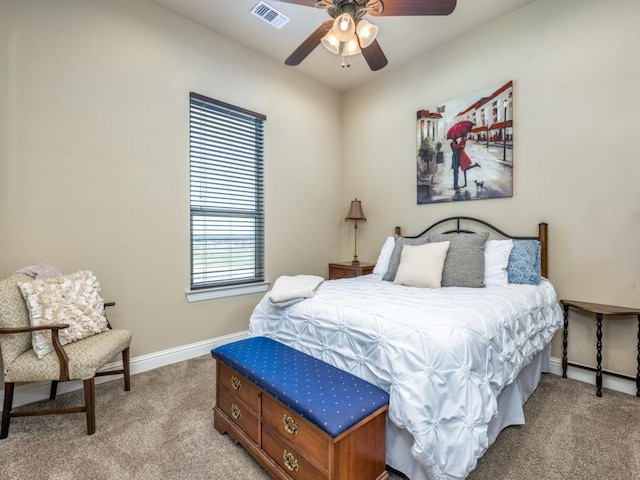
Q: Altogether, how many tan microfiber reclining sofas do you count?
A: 0